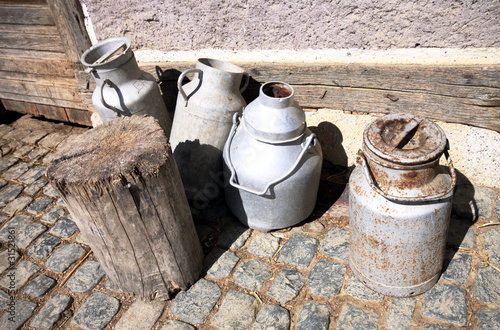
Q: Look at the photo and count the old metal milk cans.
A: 4